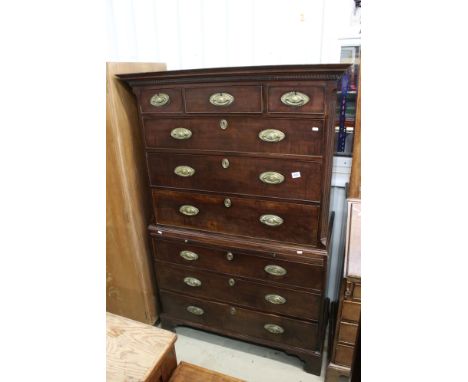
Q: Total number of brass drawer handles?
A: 15